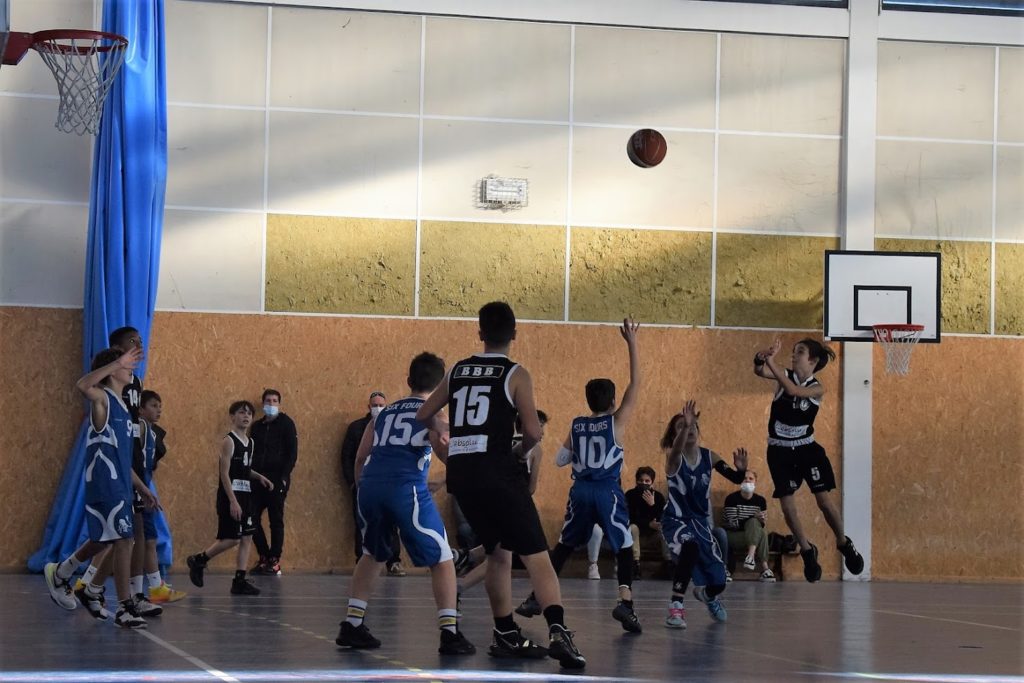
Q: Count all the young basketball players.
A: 10